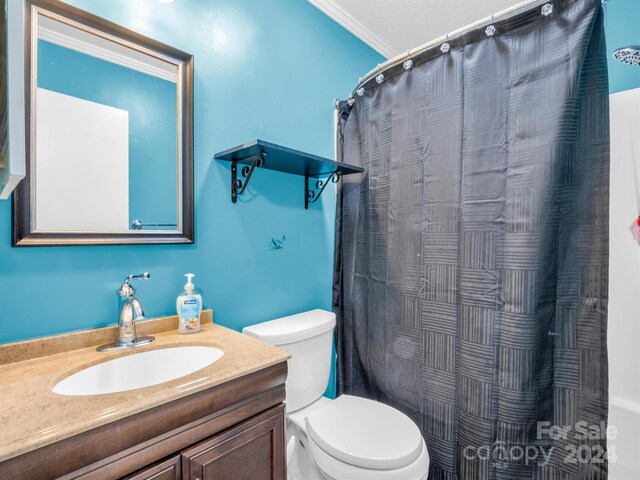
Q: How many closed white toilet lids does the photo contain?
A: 1